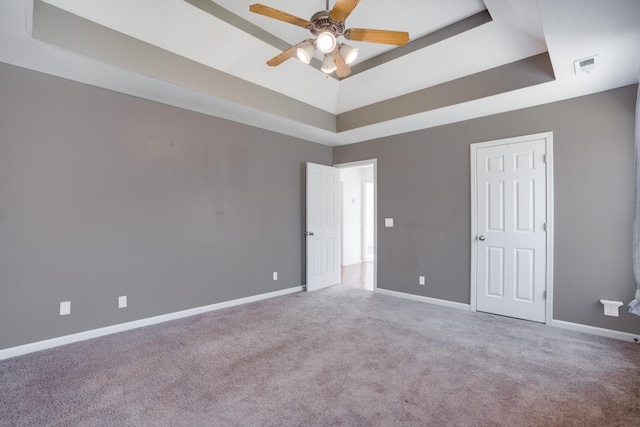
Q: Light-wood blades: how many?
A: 5